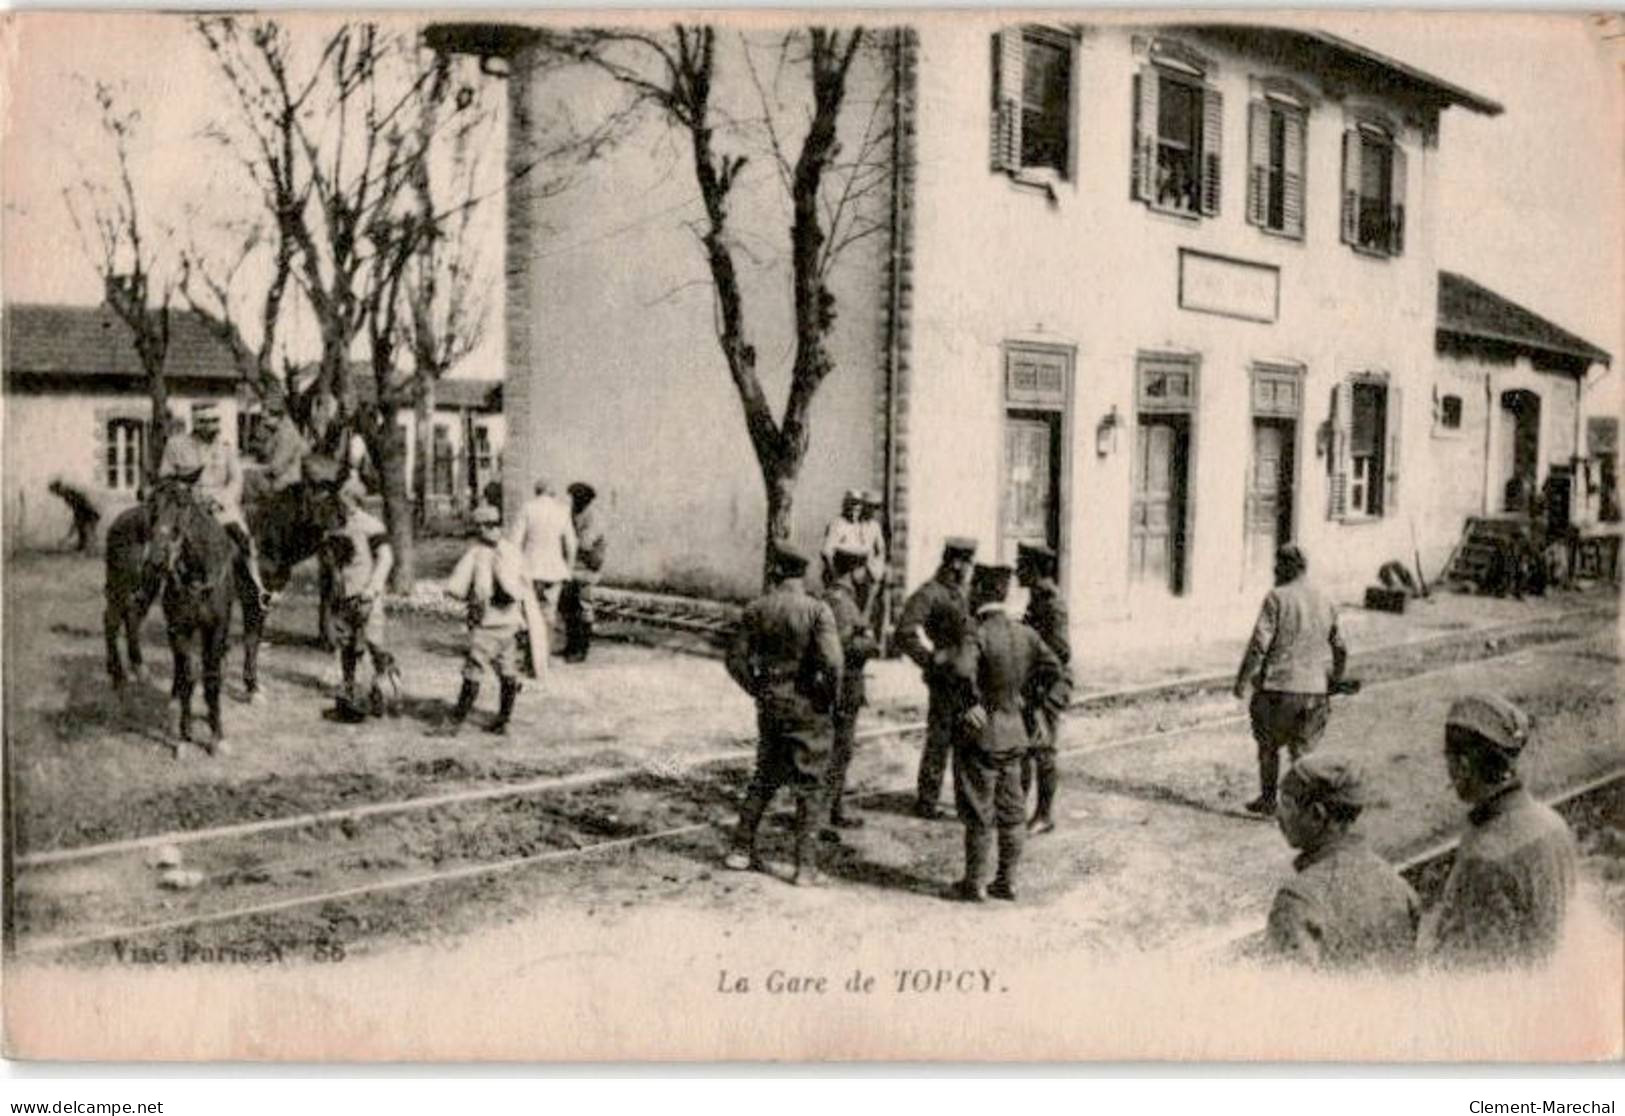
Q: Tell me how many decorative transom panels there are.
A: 3